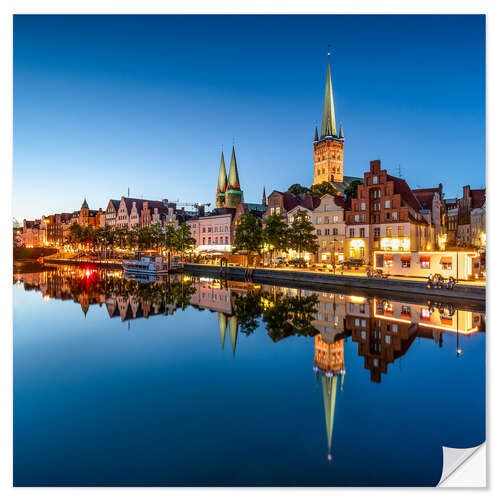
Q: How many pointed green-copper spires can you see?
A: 3